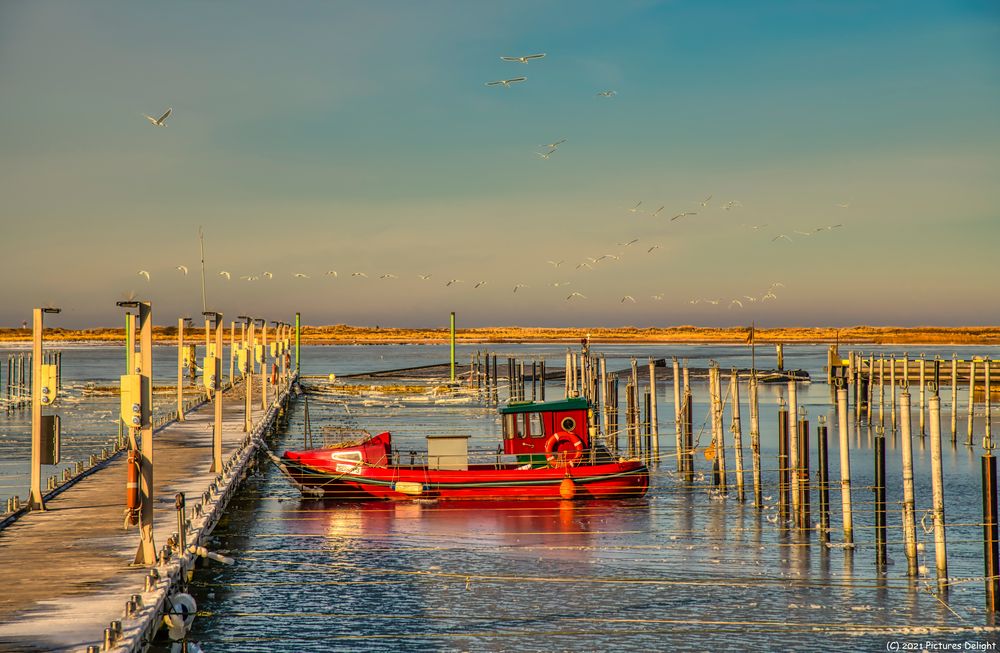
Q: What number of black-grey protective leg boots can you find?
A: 0